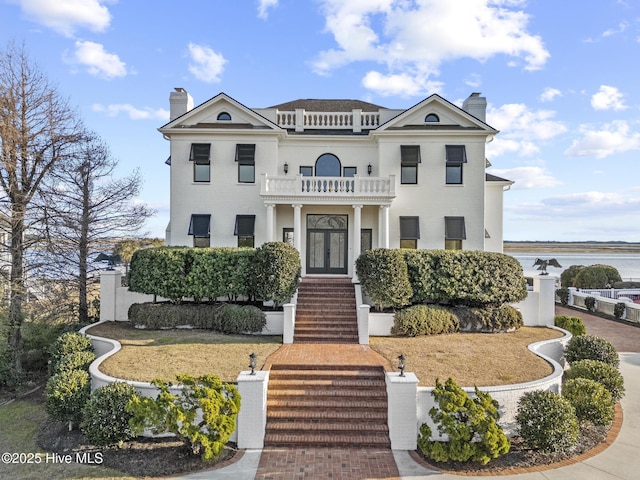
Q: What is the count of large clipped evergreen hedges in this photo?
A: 2